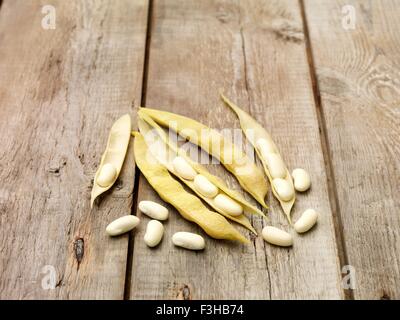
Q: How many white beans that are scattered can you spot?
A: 7